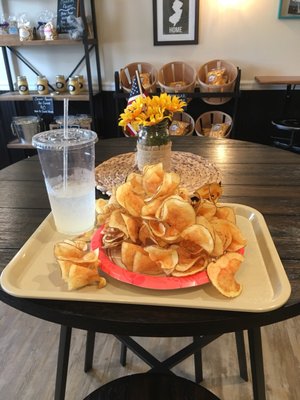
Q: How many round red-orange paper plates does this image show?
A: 1